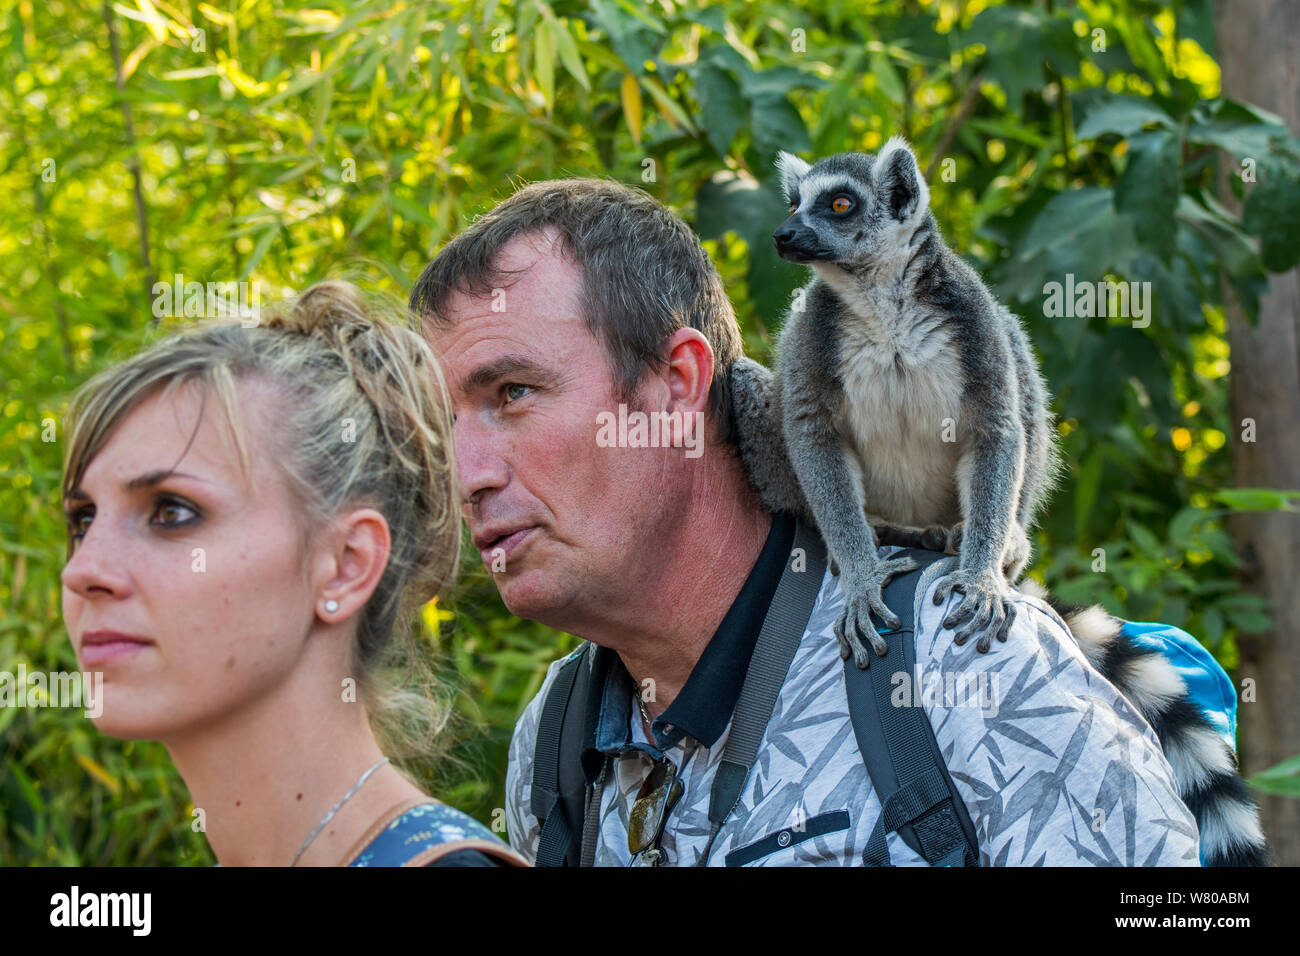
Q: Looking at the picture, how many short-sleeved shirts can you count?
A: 1